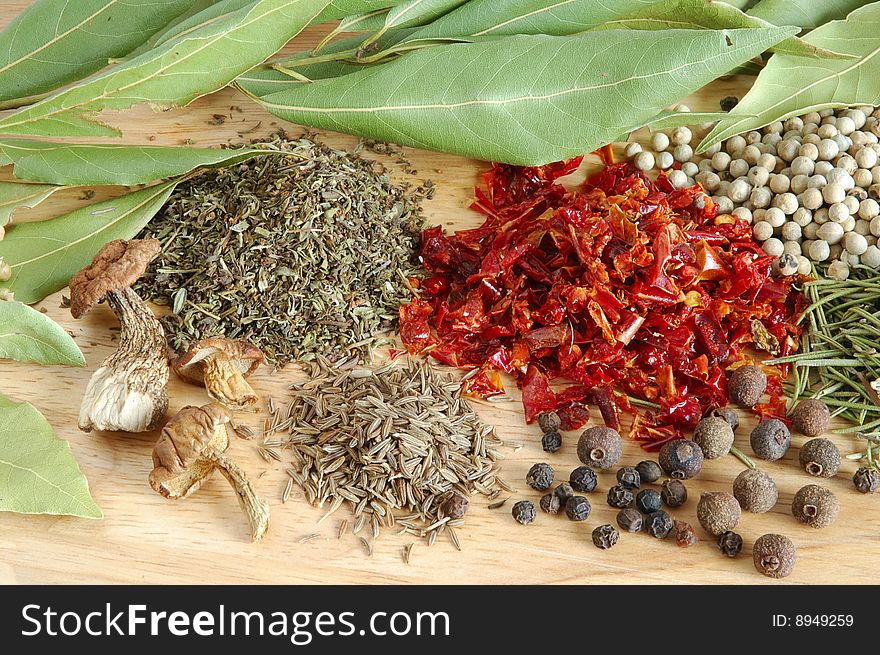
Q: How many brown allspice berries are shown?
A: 11